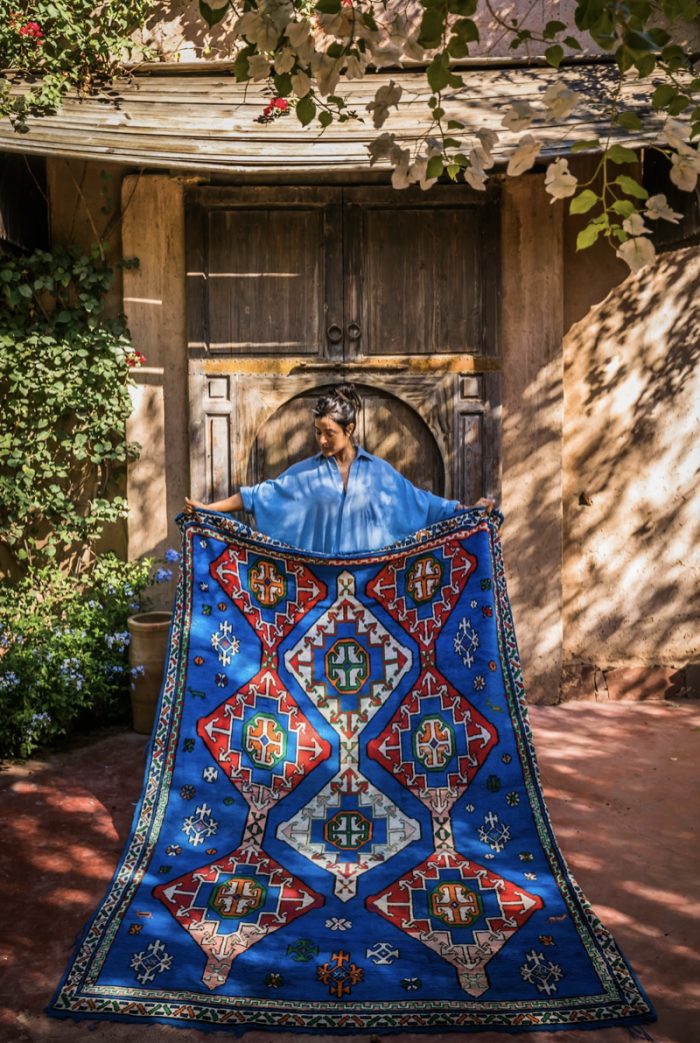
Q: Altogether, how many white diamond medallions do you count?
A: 2